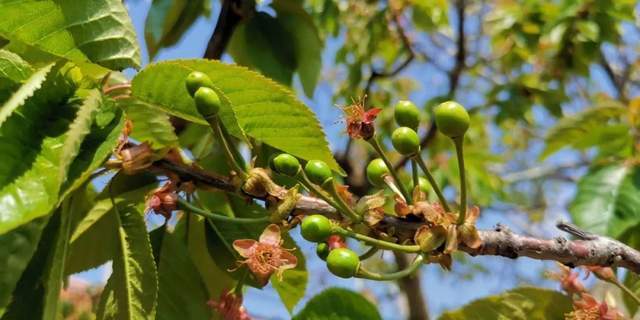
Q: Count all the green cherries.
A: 12